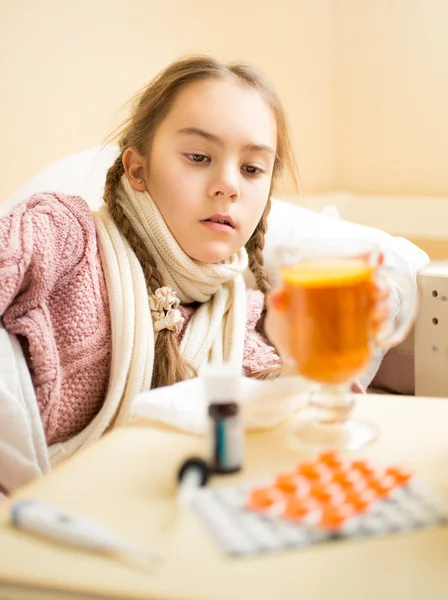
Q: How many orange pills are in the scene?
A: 12